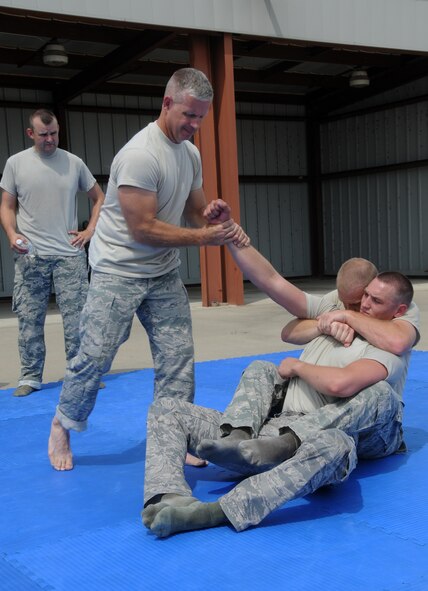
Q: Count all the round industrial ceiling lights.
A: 2